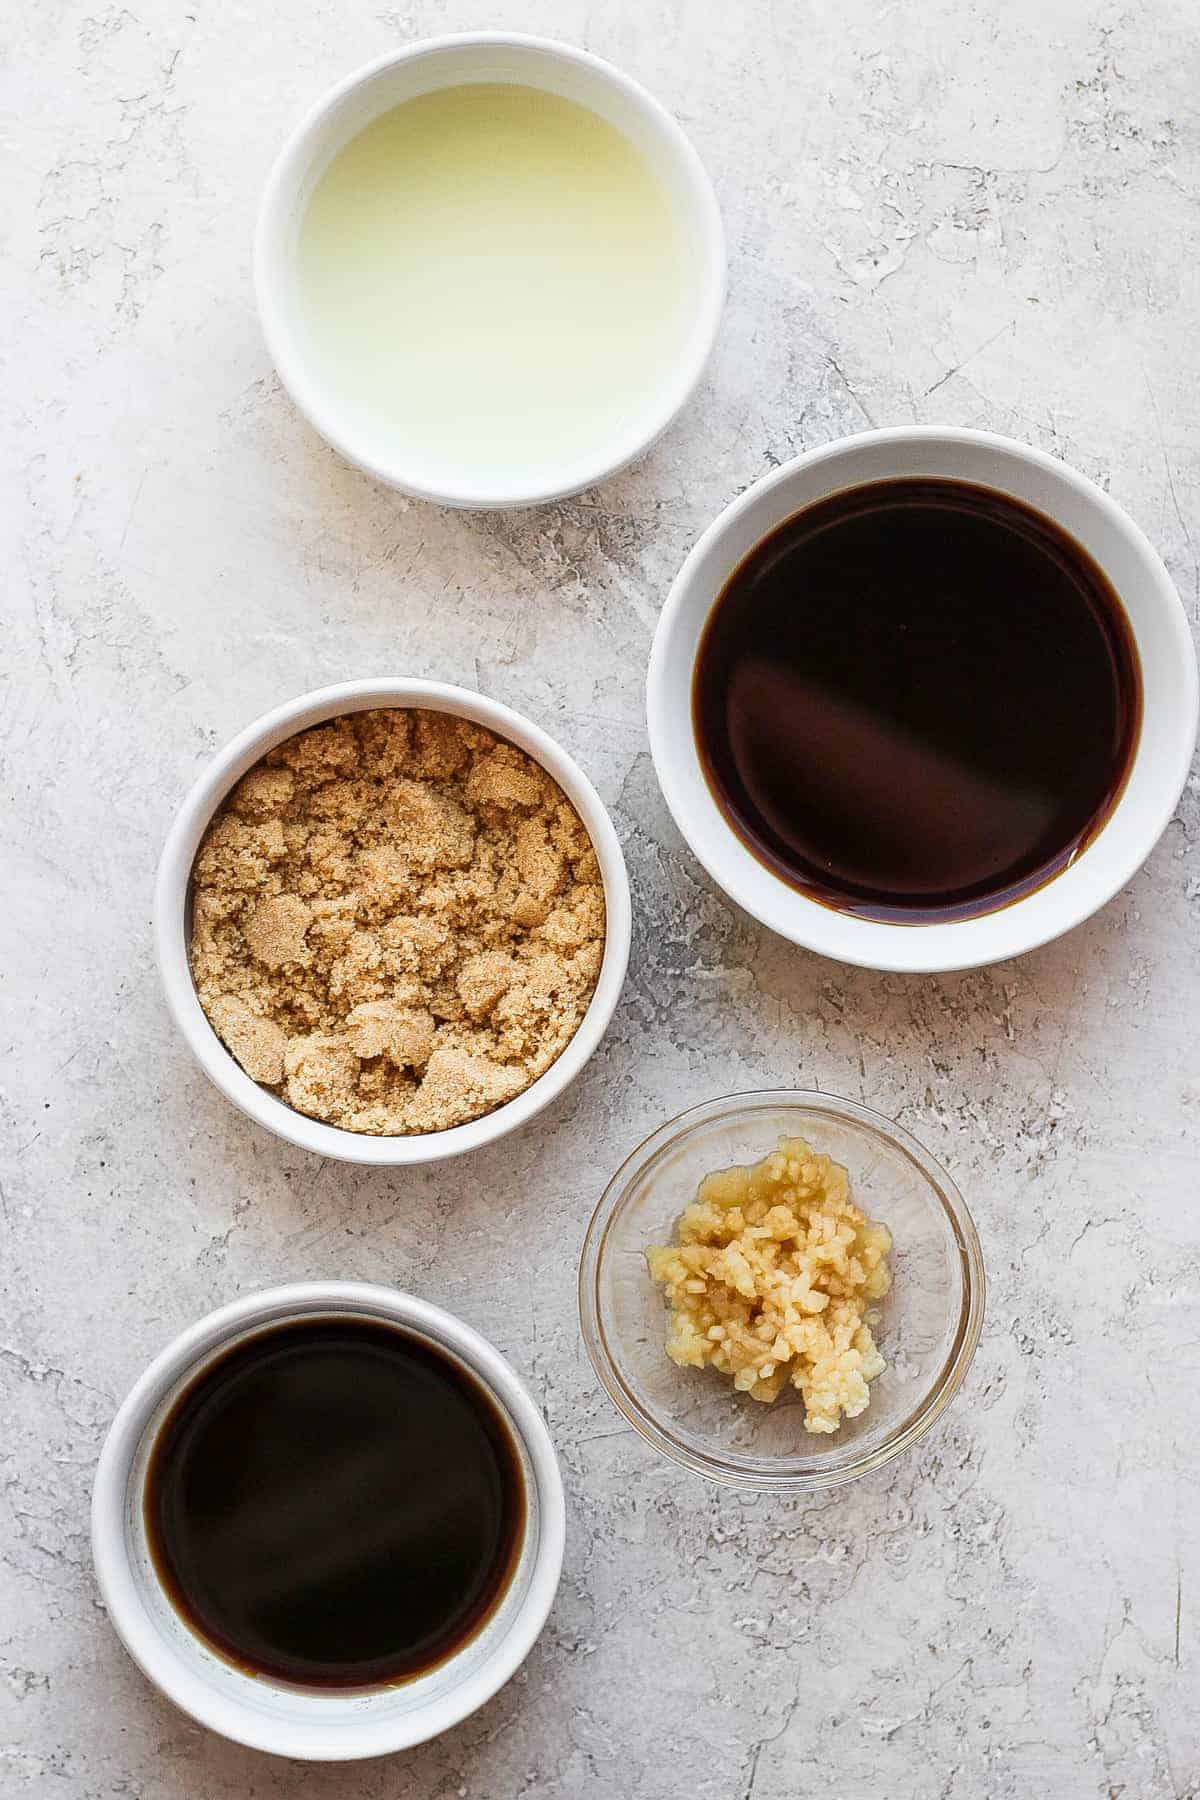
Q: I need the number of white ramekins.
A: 4